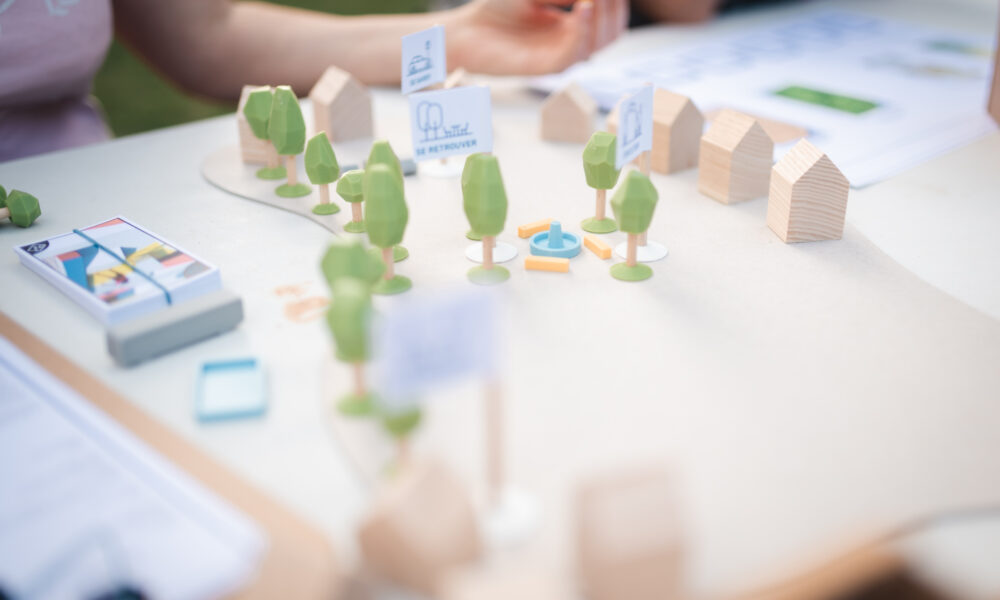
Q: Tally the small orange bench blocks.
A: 3